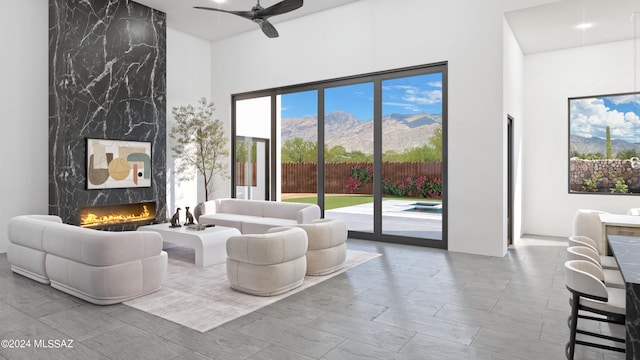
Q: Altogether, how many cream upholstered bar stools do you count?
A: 3